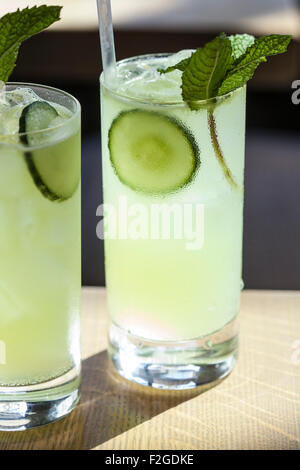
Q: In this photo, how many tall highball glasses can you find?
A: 2